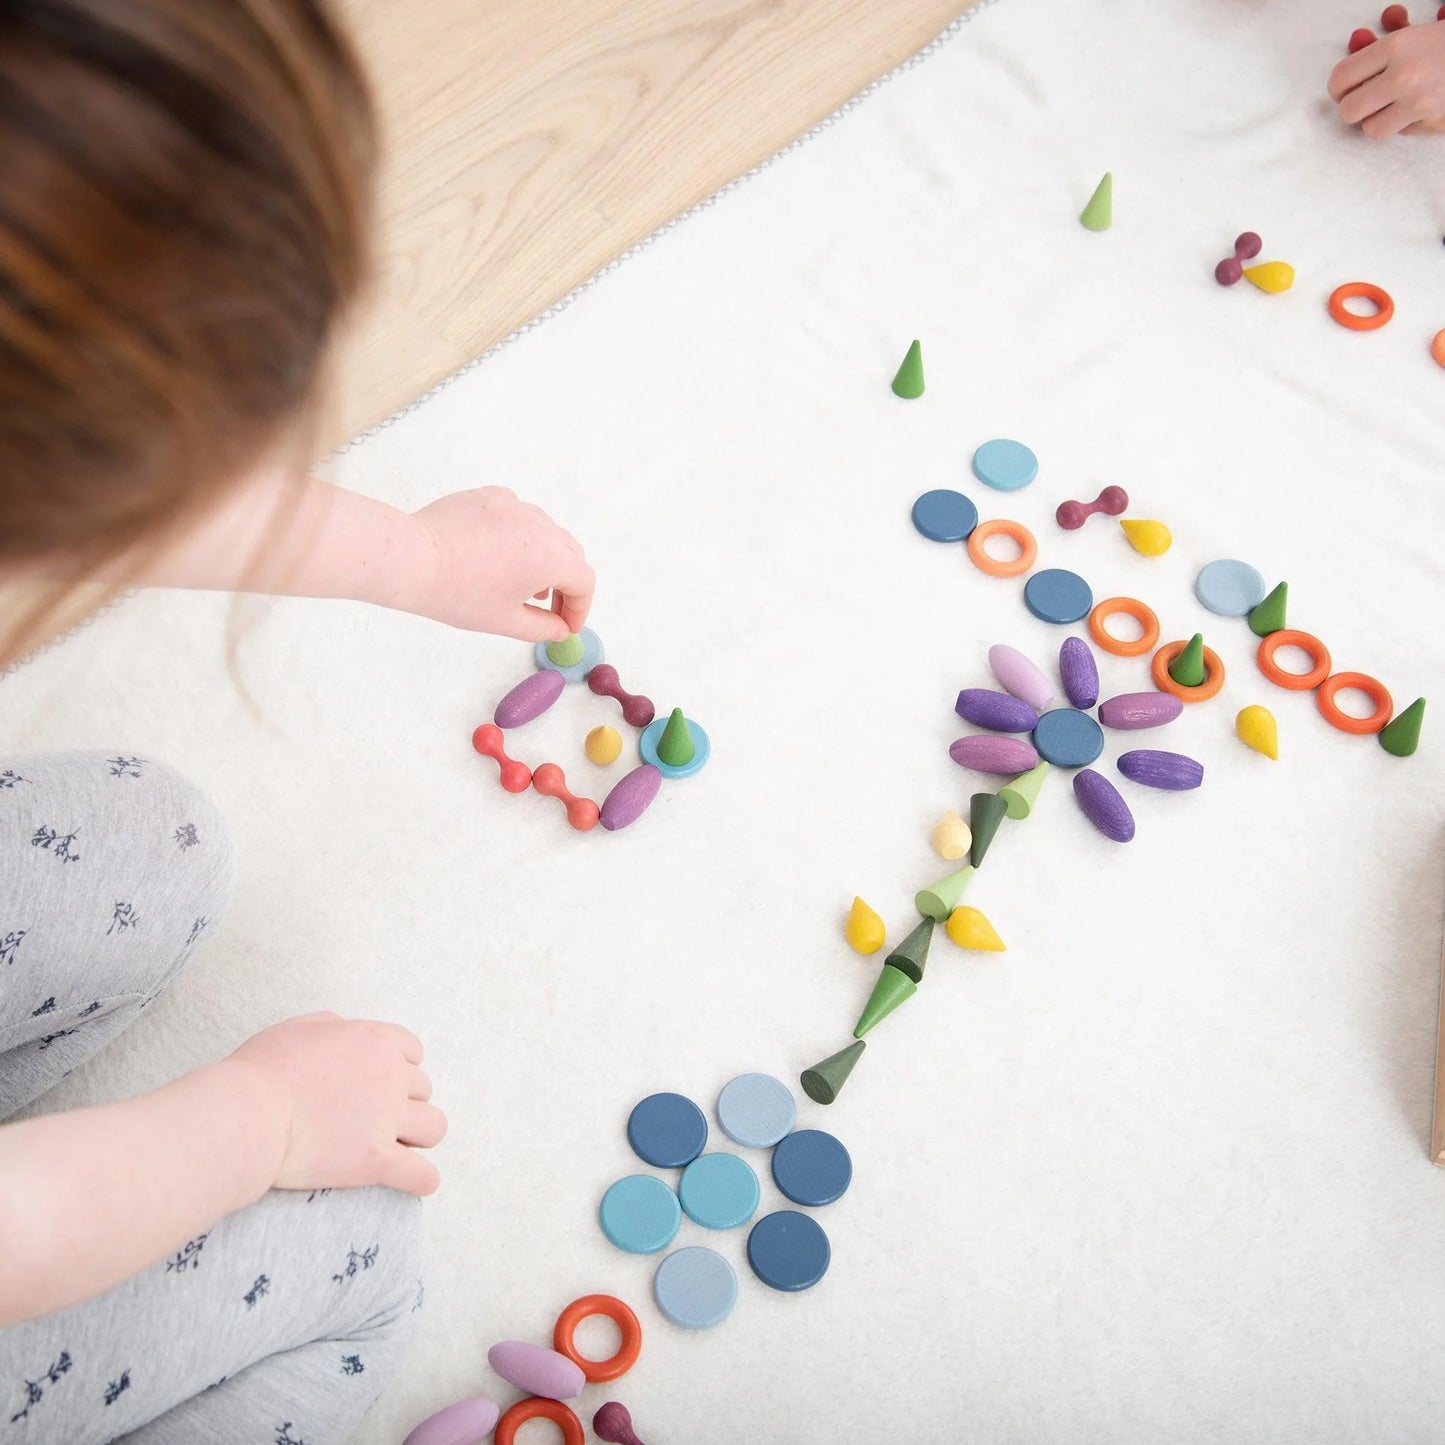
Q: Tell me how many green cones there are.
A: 13